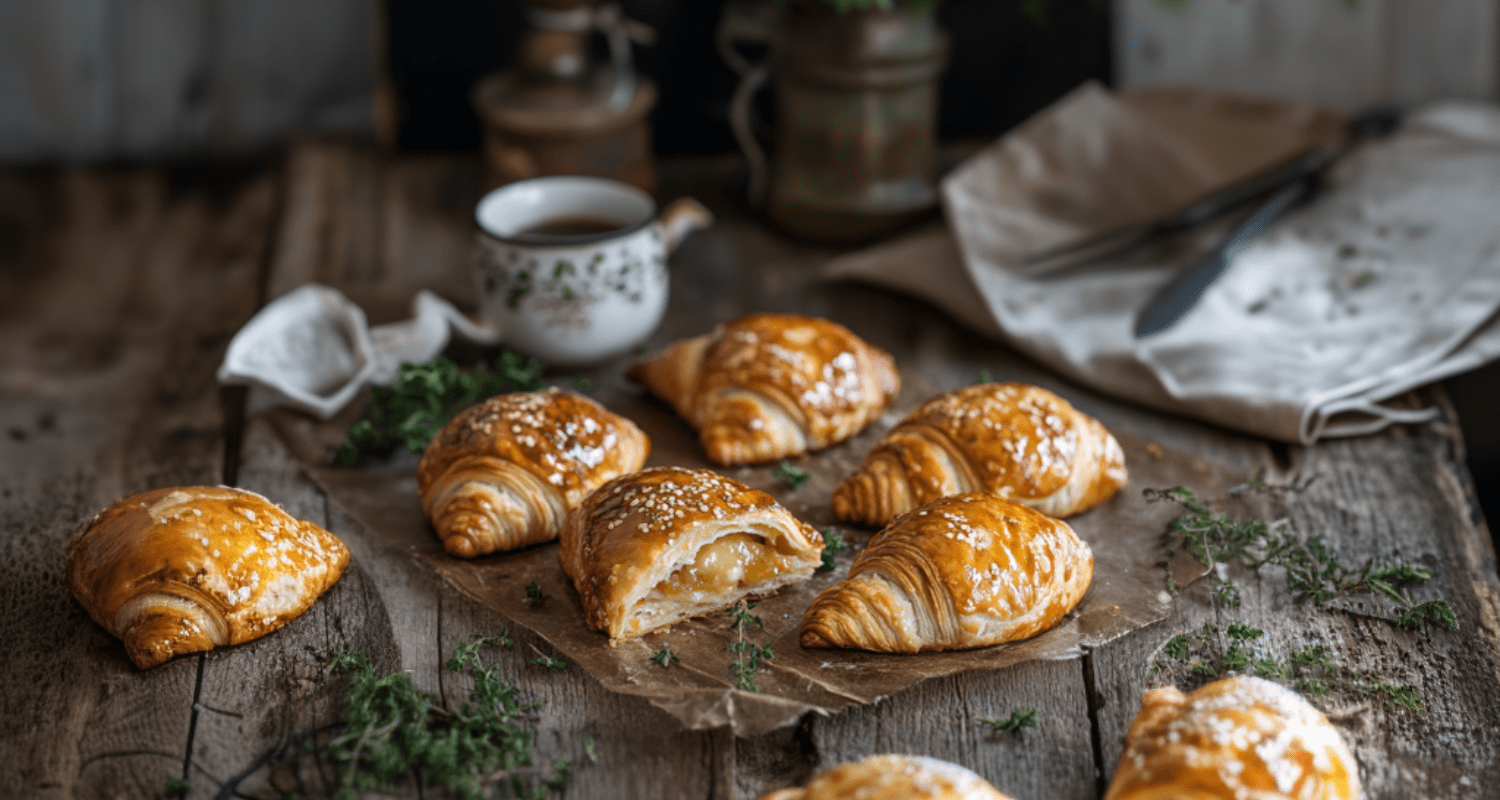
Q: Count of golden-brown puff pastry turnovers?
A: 8